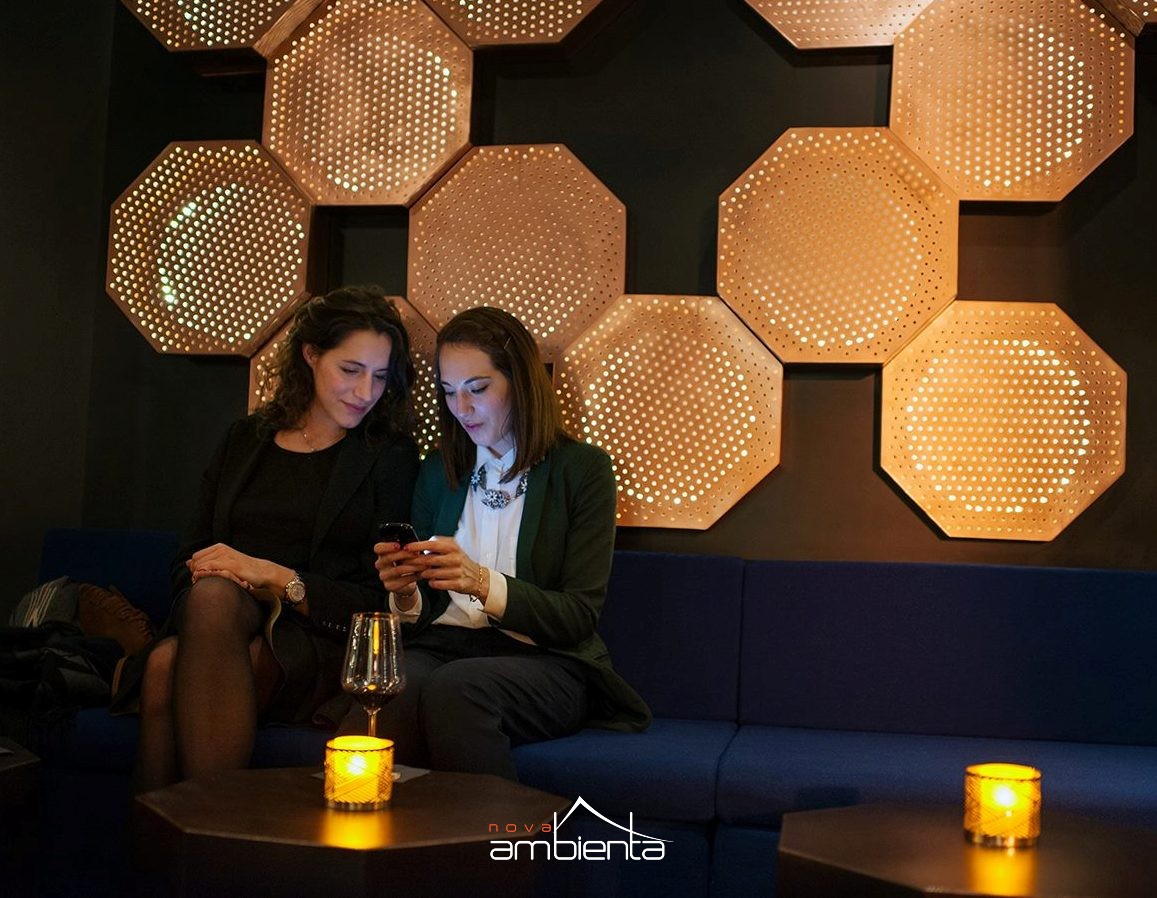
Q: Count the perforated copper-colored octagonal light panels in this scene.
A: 12